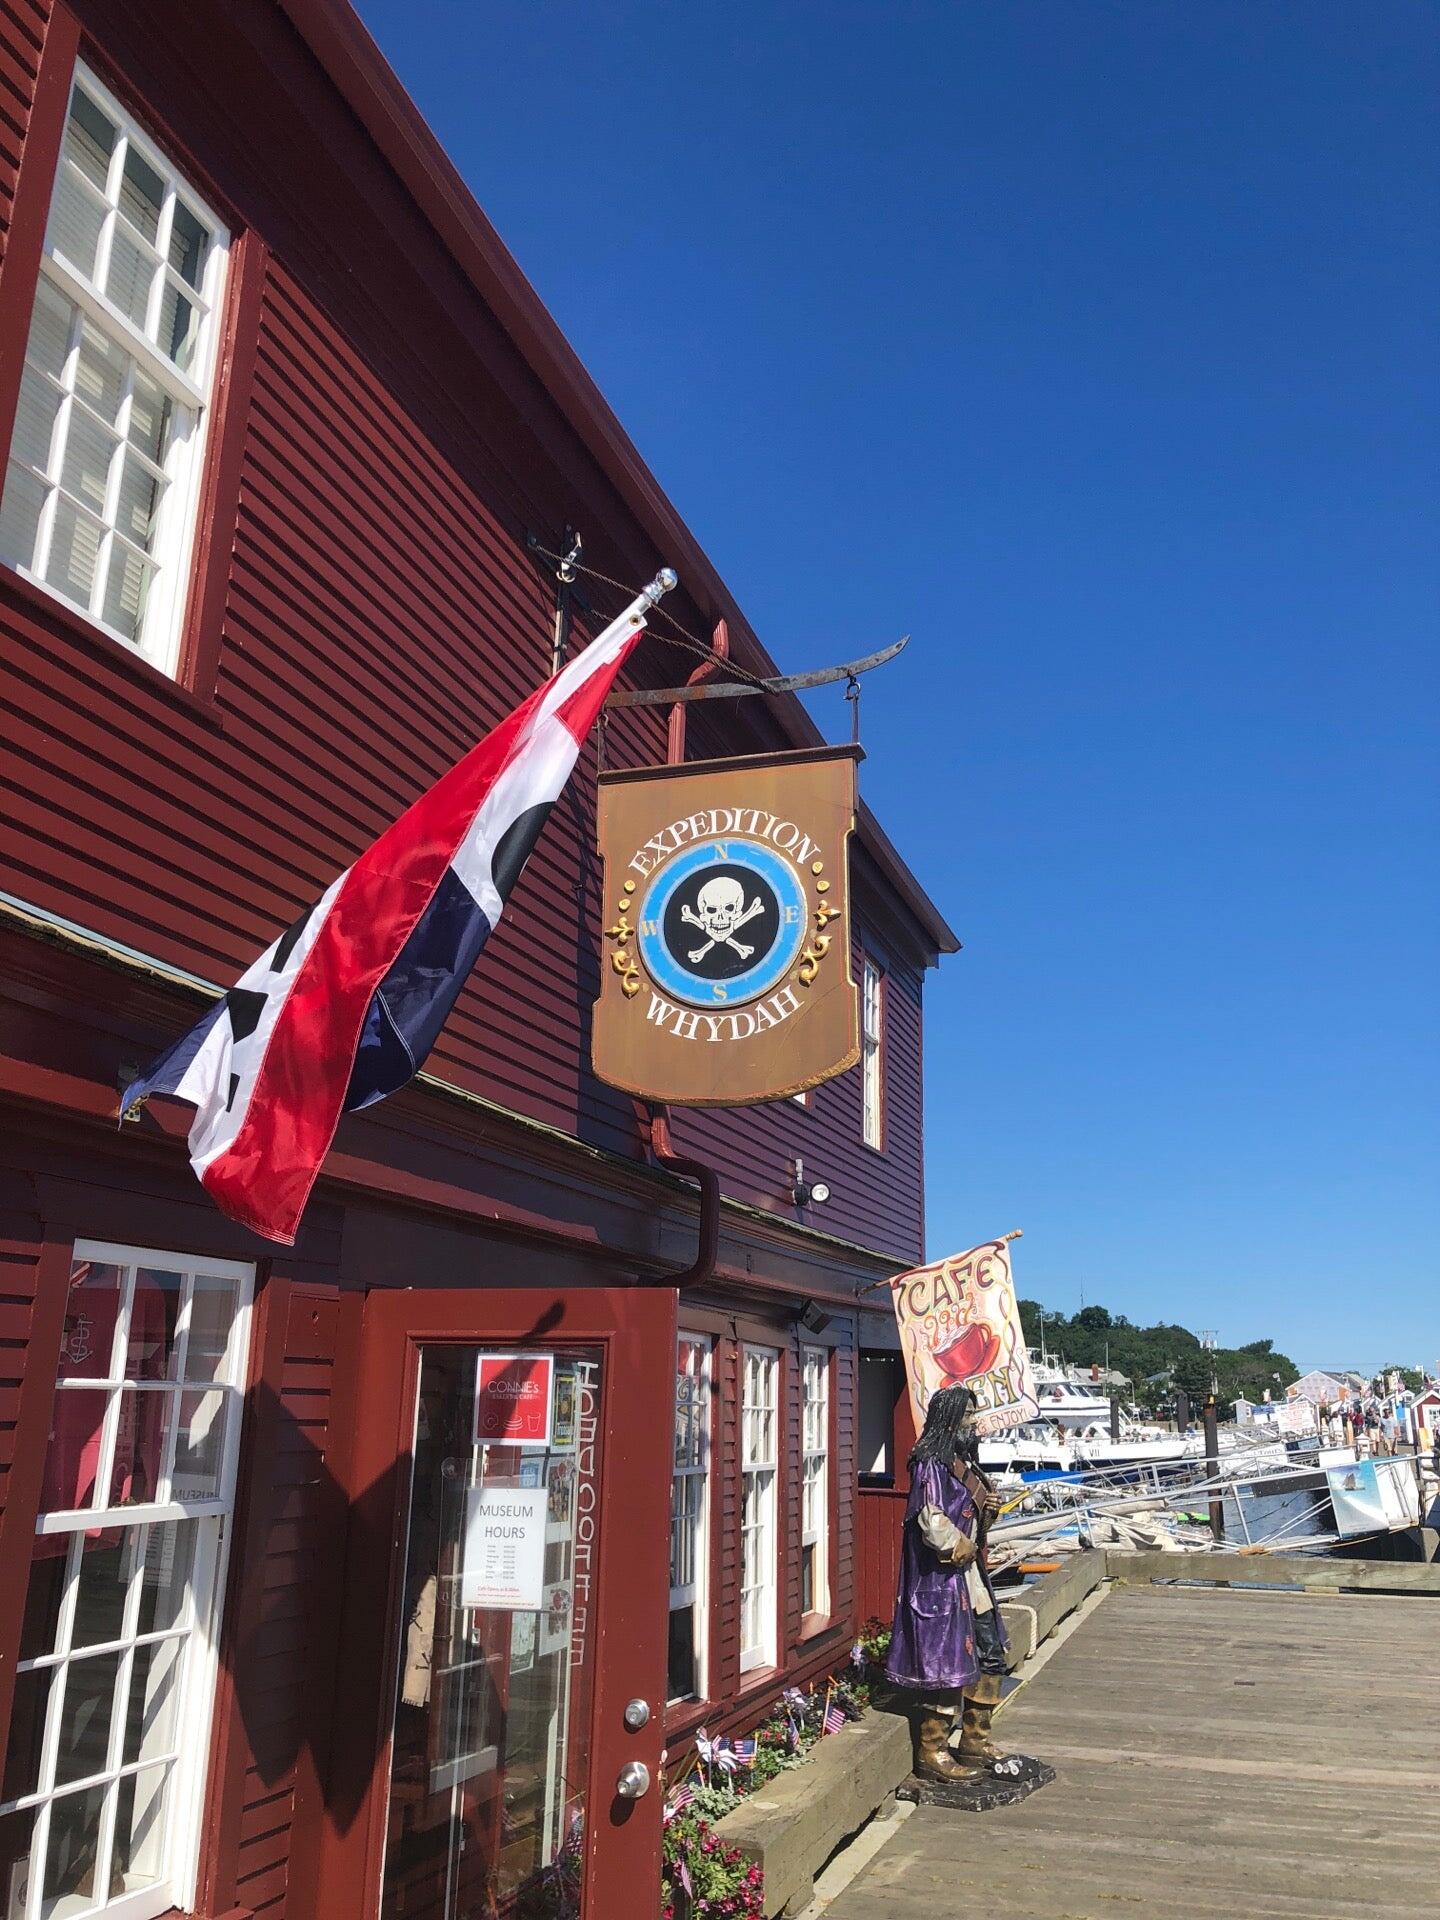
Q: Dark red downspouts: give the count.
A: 1